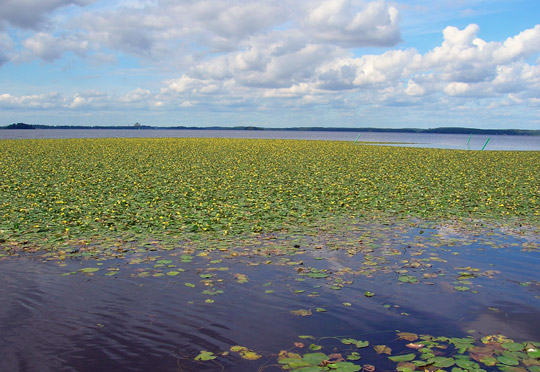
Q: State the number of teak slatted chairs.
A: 0